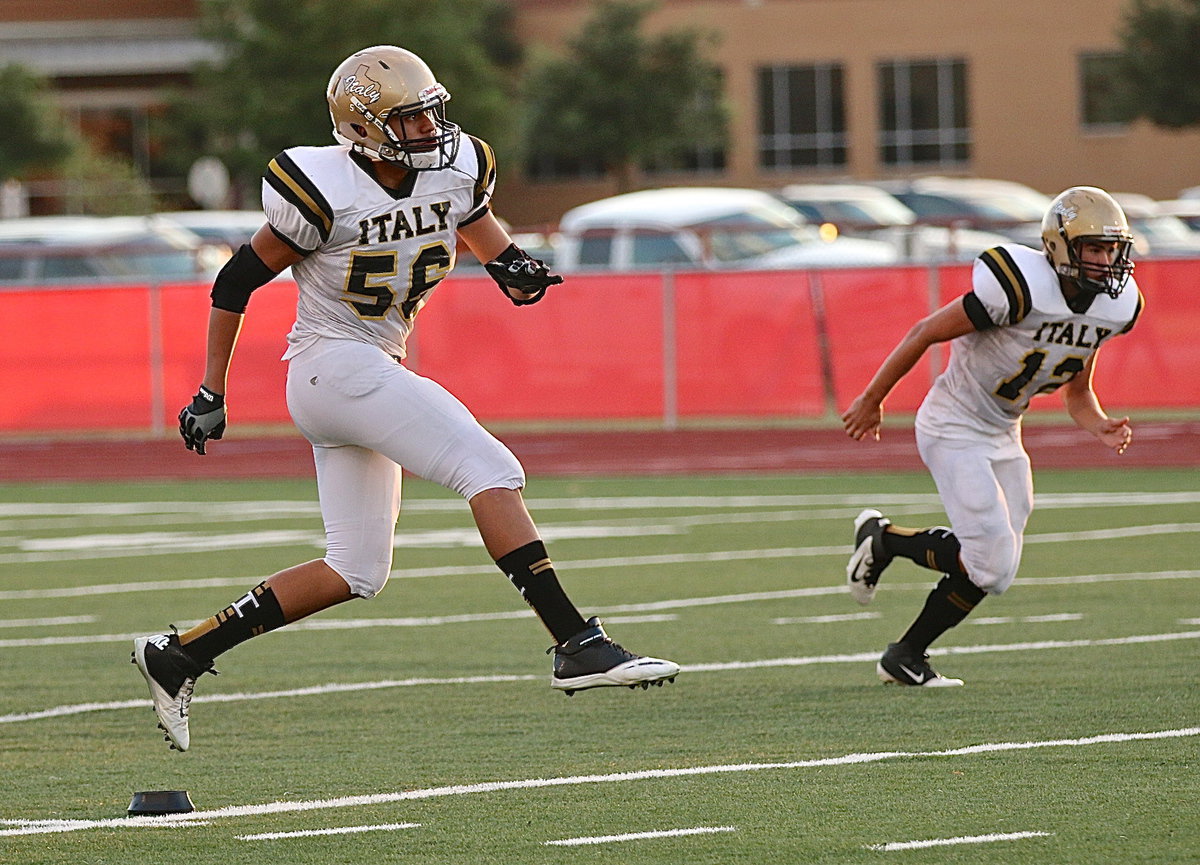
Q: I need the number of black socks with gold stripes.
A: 4